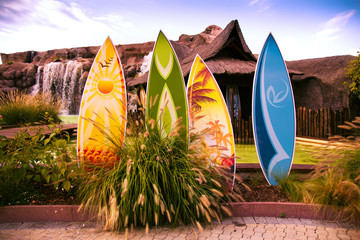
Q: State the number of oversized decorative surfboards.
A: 4